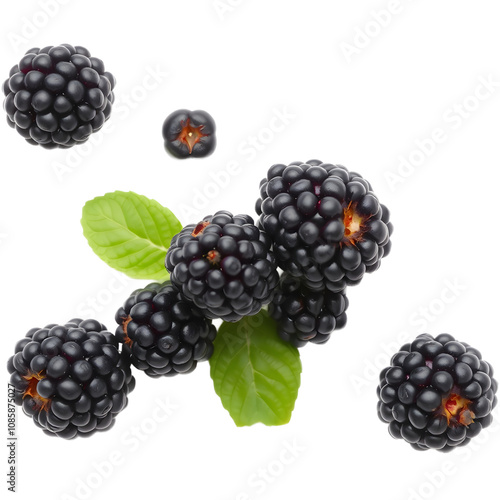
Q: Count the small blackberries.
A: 1